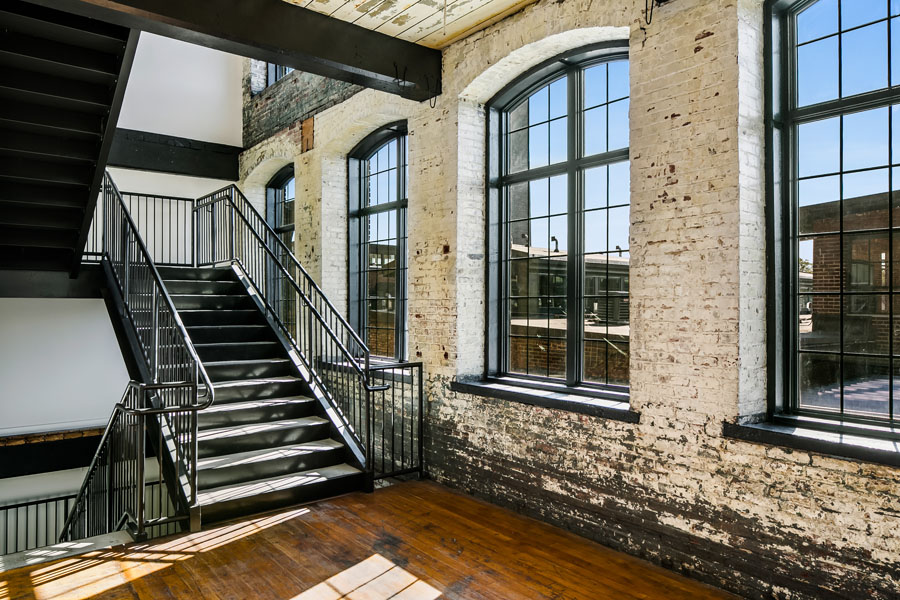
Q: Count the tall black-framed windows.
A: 4